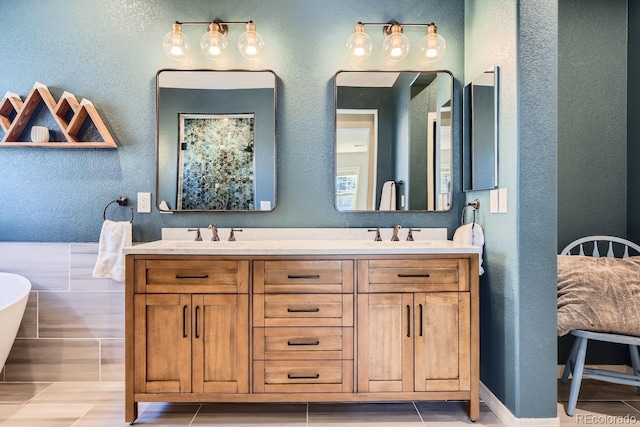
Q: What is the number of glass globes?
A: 6